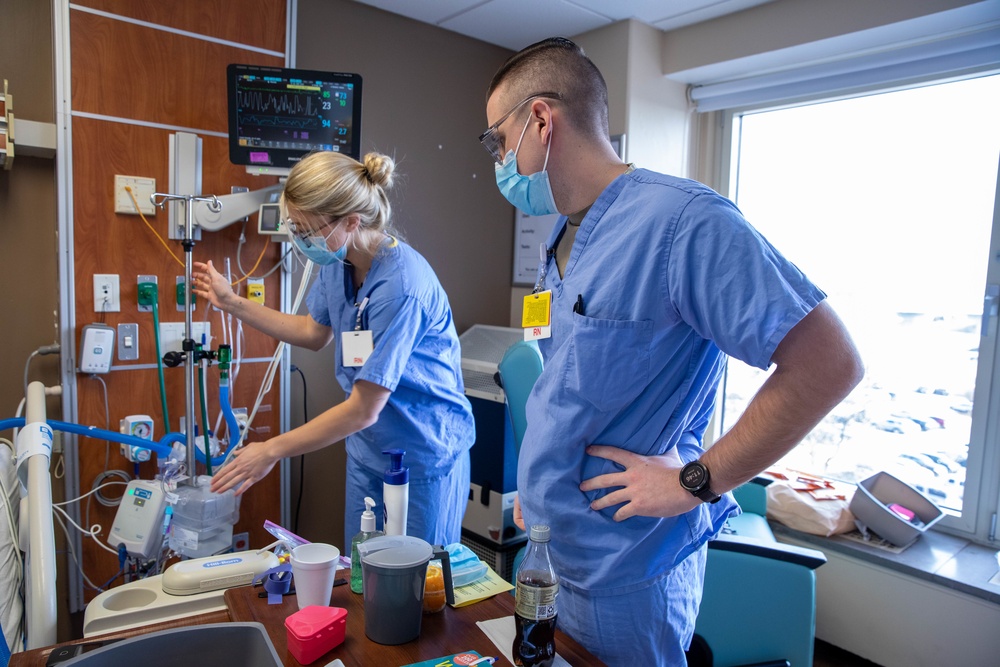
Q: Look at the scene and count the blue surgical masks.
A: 3